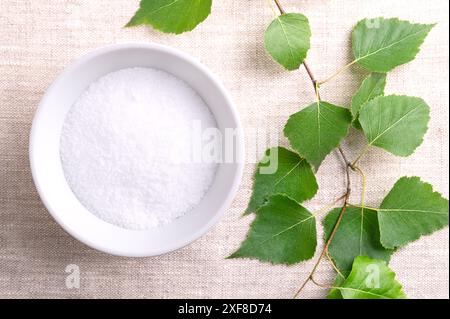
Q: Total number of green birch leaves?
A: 11